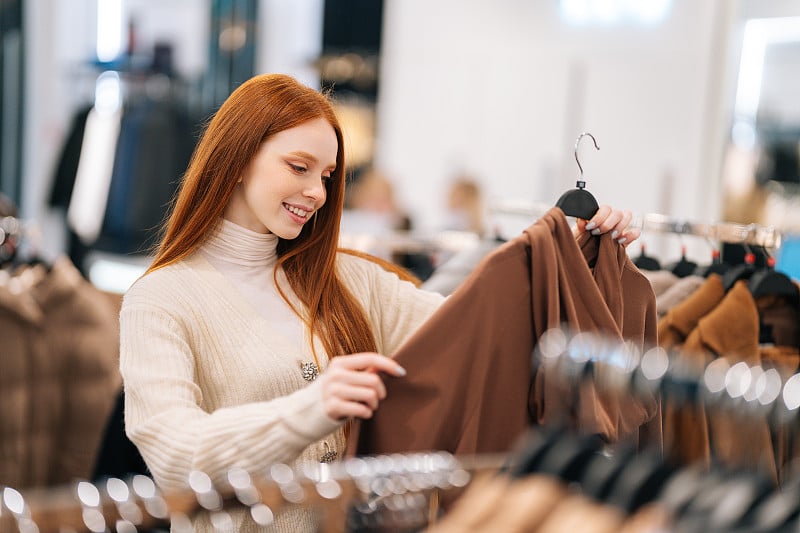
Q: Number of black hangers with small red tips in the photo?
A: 5